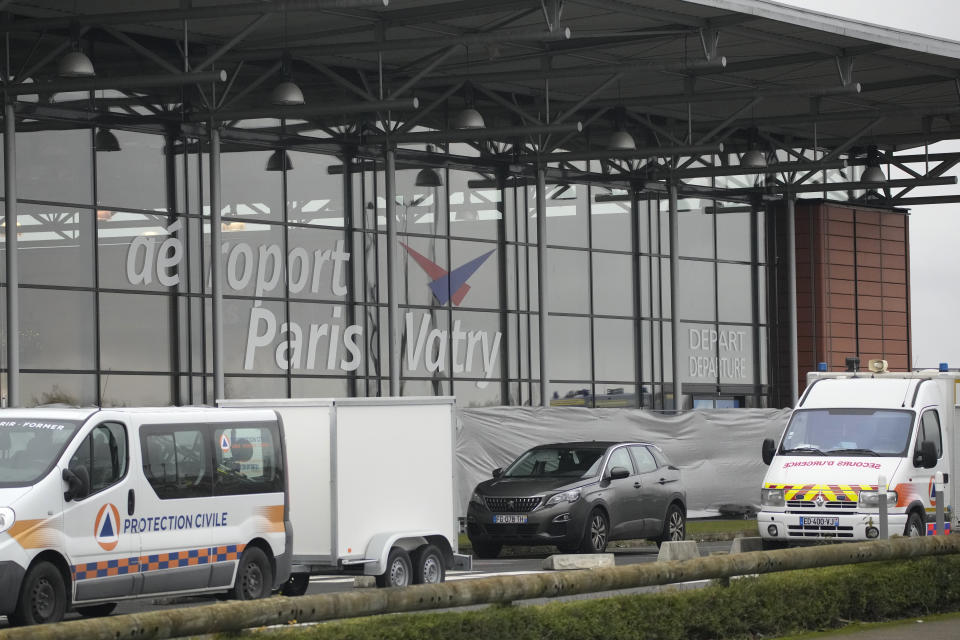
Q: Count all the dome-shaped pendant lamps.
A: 9